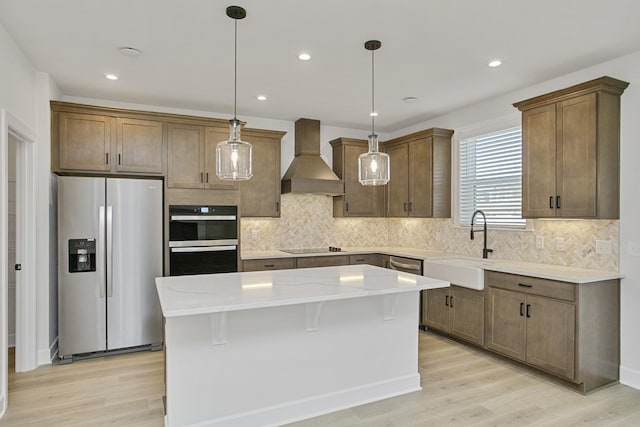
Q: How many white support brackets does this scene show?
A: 3